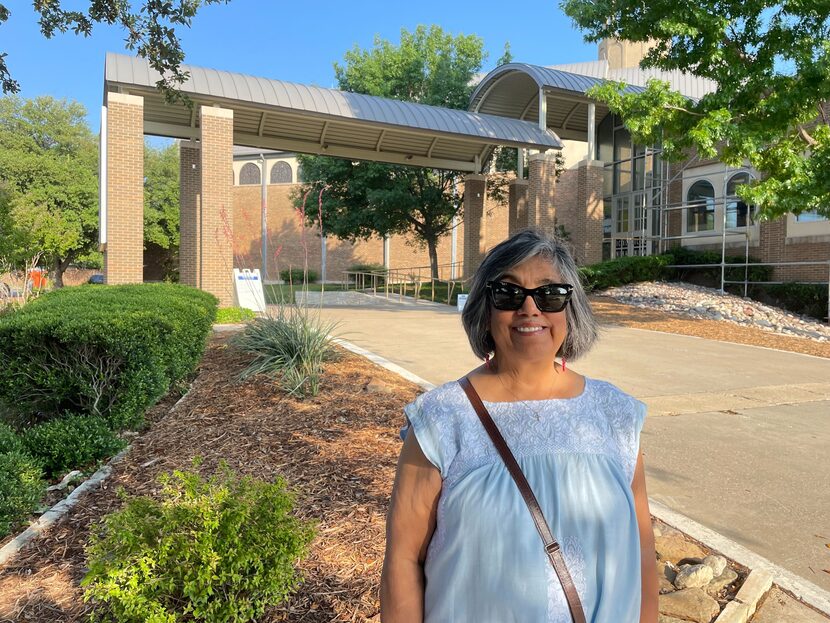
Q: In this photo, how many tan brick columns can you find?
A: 7